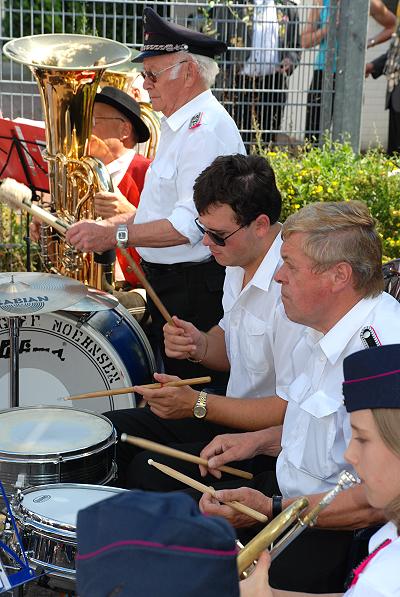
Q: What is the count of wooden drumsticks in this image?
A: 4